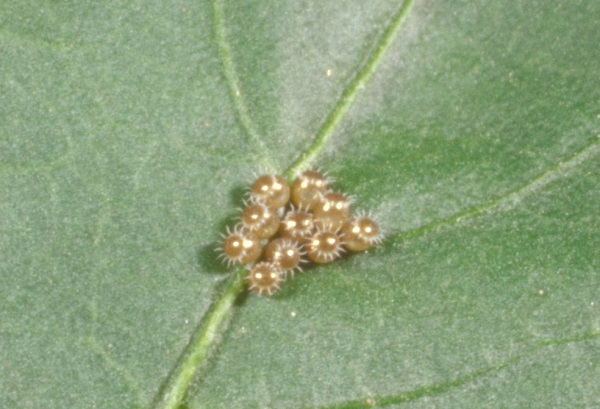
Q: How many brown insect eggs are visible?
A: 10